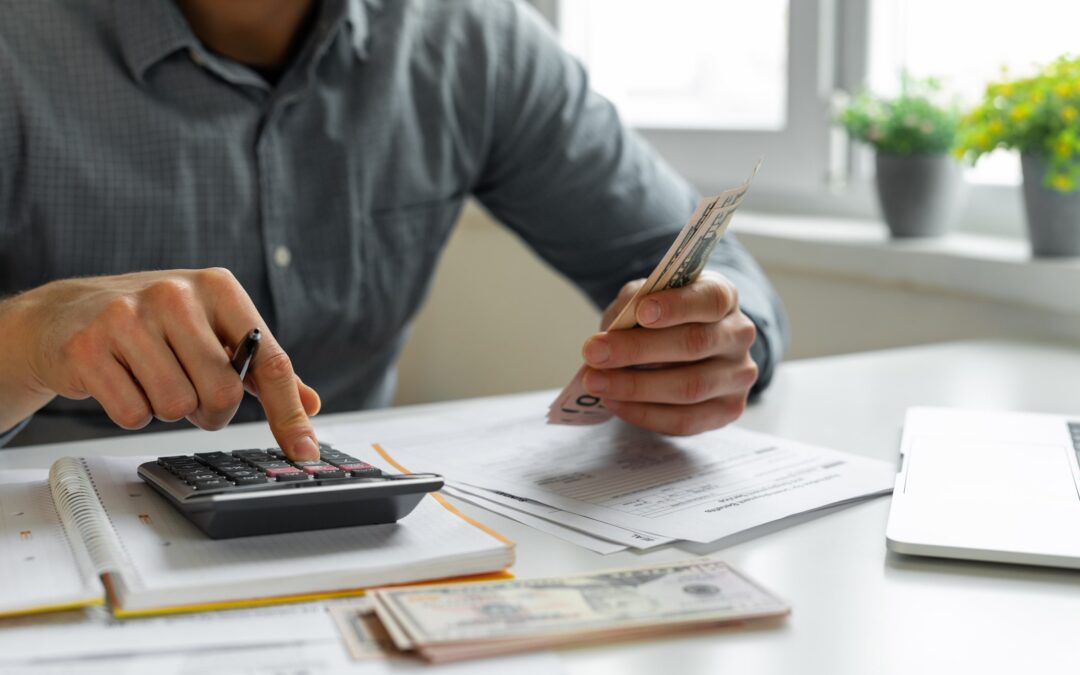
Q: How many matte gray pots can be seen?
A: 2